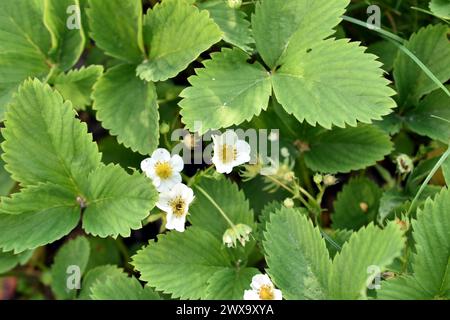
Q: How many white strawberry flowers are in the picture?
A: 4